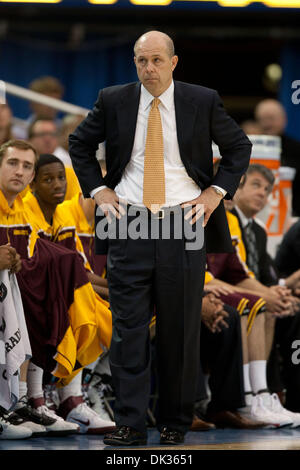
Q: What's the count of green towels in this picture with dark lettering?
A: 0